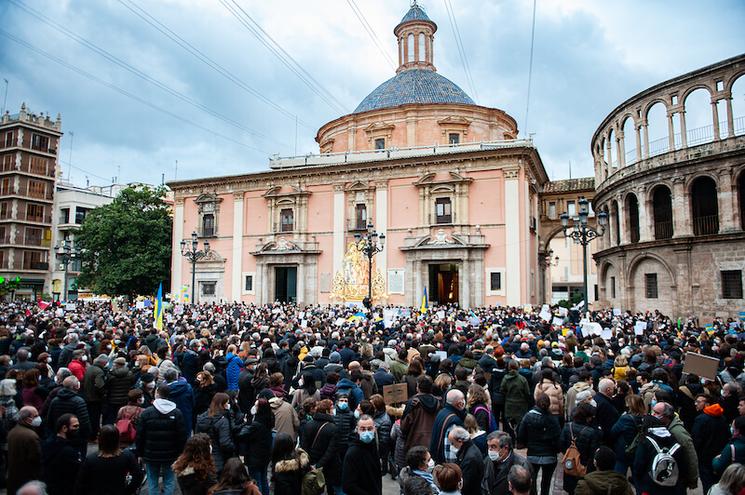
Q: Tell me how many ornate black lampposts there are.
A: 4